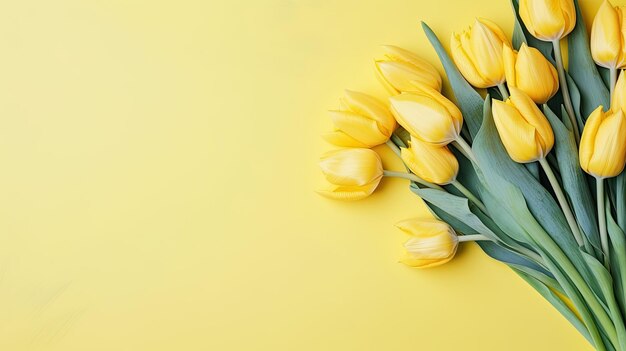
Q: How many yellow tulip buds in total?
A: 13